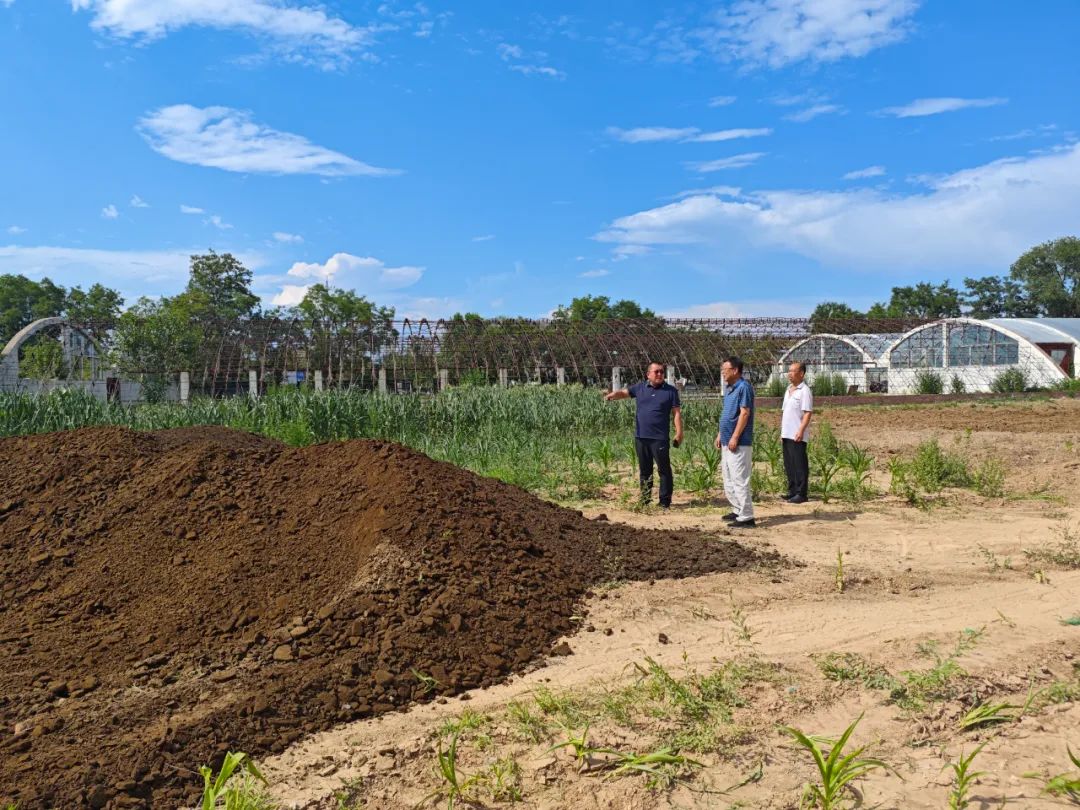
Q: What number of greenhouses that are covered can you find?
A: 2